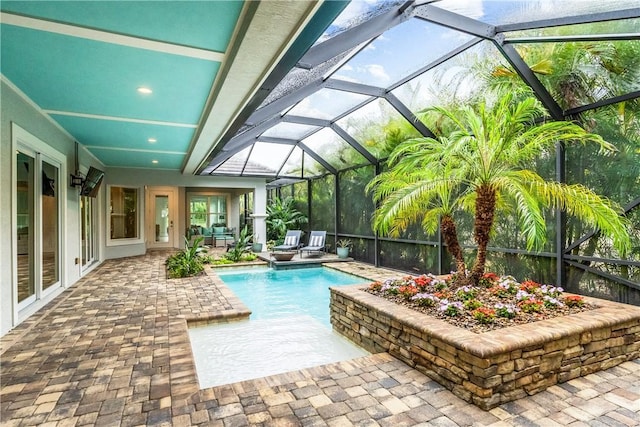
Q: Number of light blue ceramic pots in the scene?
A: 2